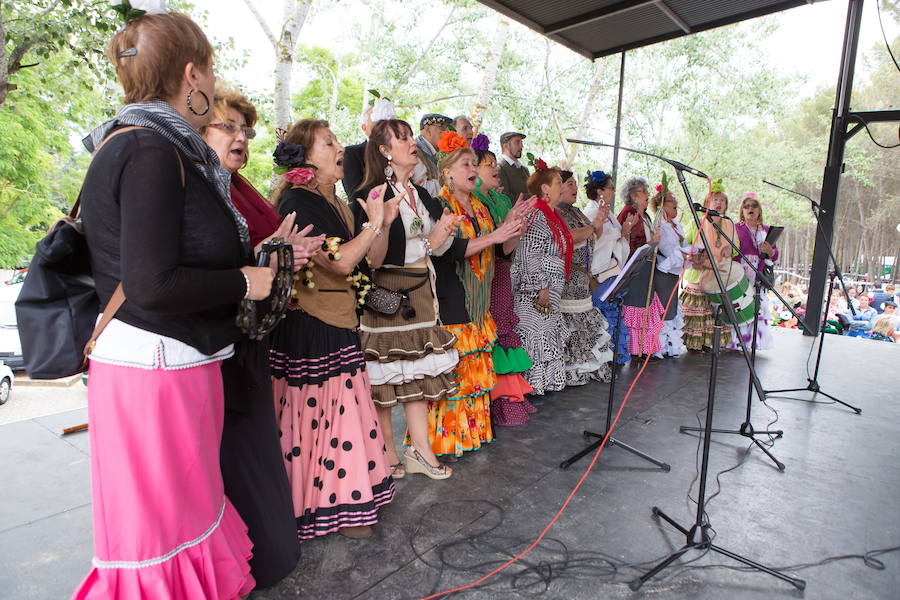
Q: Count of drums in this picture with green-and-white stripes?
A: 1